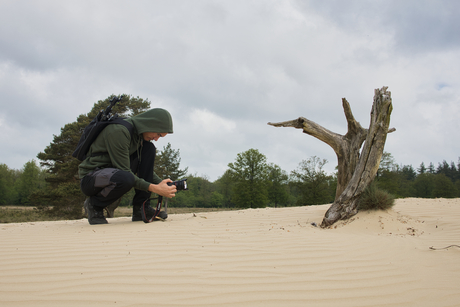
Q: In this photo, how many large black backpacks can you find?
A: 1